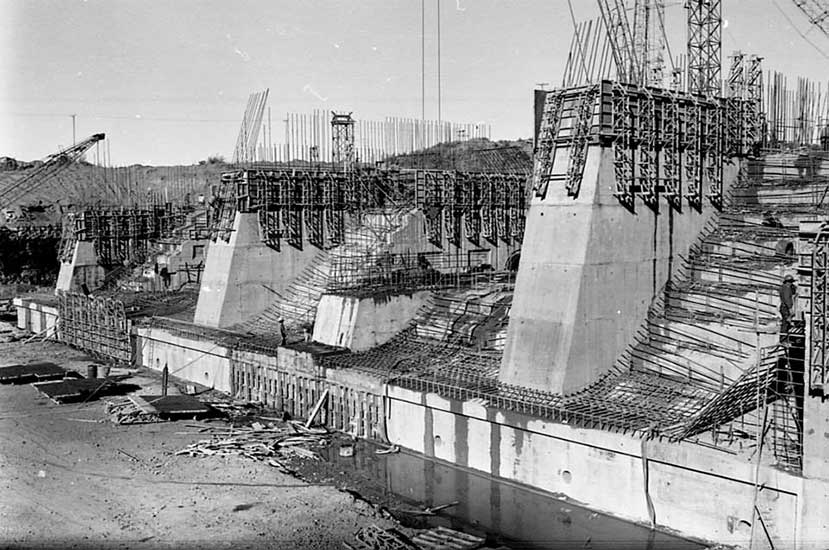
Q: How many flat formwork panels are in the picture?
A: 3